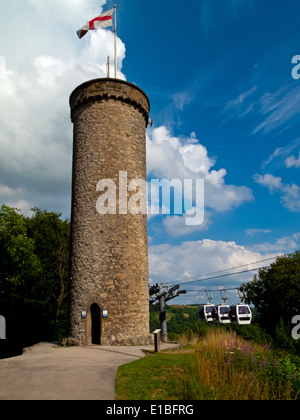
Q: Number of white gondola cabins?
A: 3